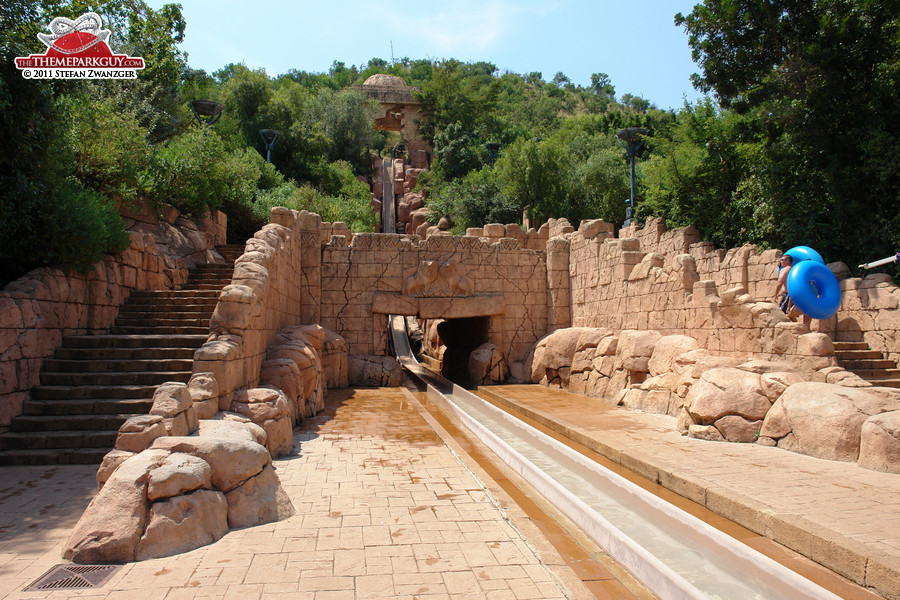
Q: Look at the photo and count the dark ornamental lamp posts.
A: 4